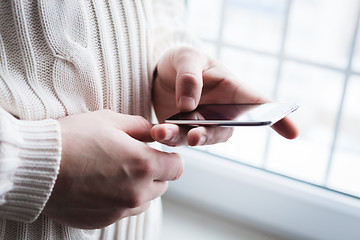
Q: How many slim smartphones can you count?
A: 1